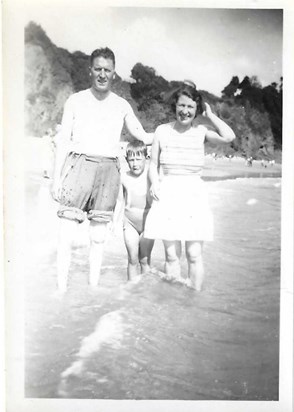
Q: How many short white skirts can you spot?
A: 1